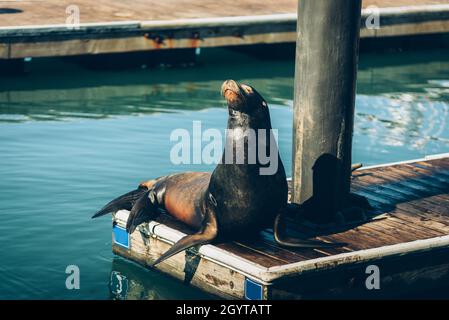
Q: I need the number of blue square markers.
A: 2